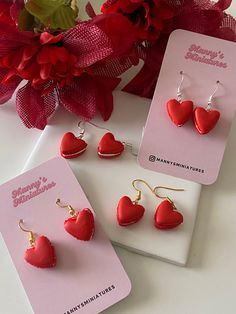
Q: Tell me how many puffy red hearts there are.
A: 8